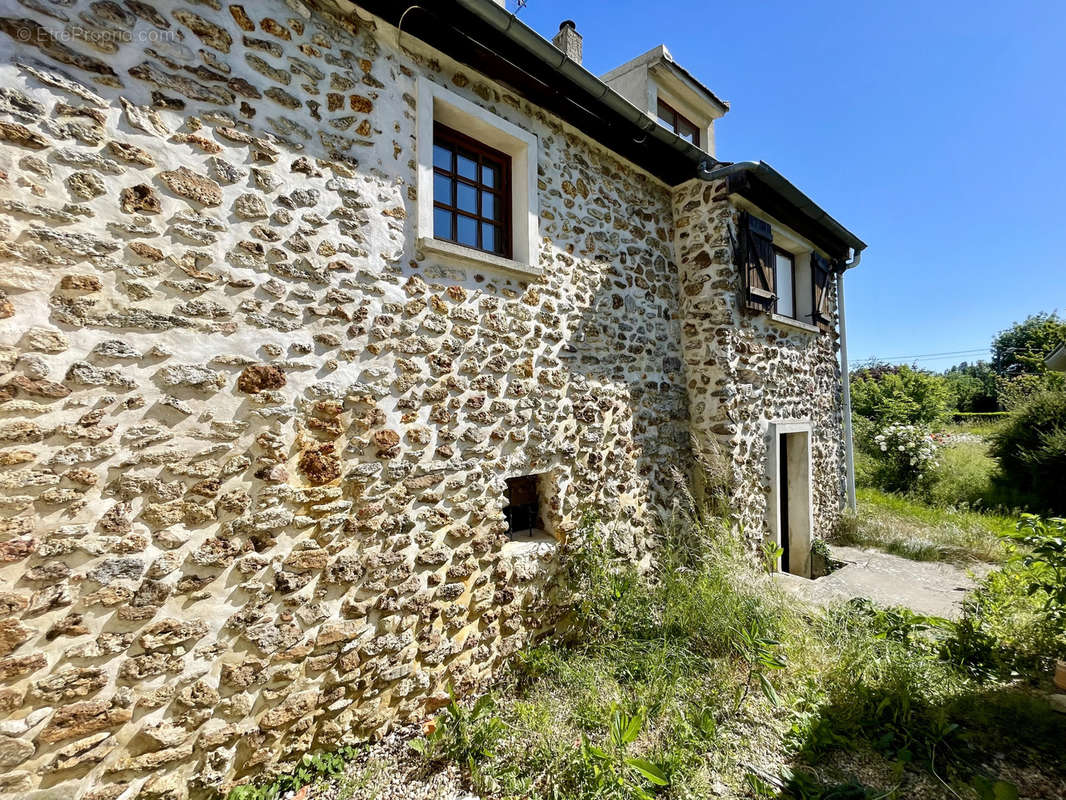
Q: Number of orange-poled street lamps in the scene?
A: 0